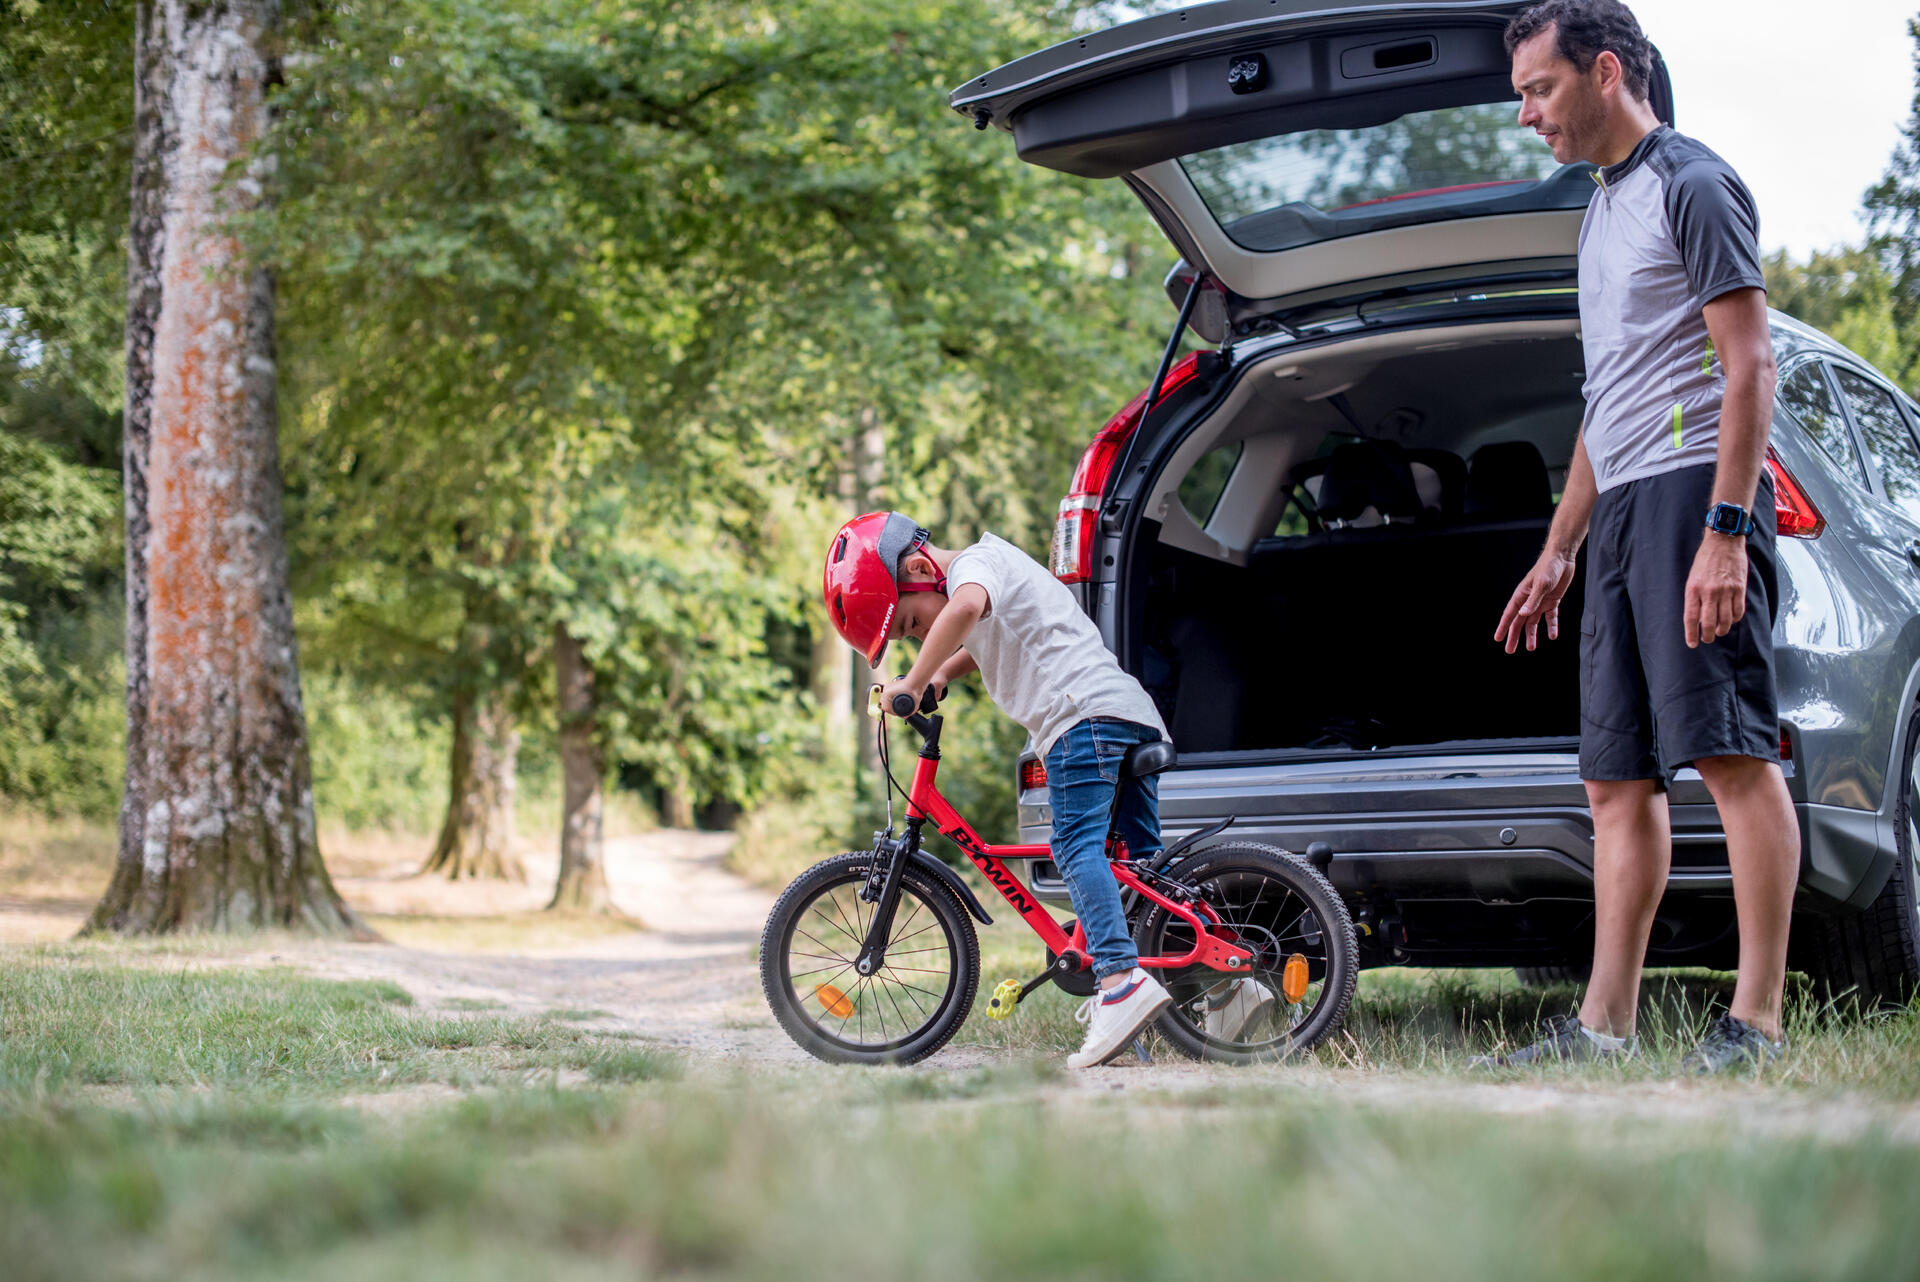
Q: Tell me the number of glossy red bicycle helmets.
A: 1